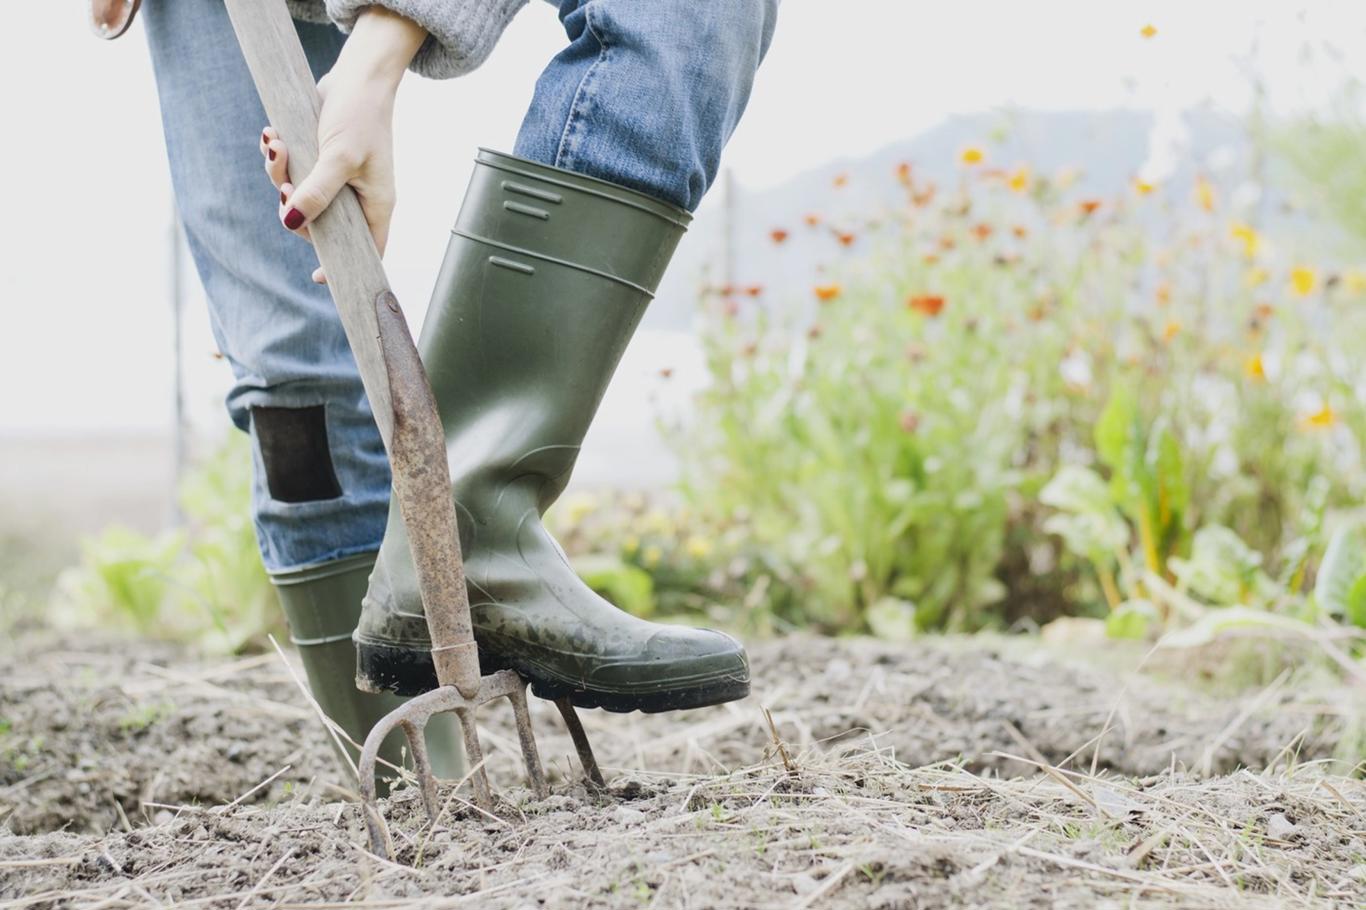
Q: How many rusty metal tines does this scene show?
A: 5